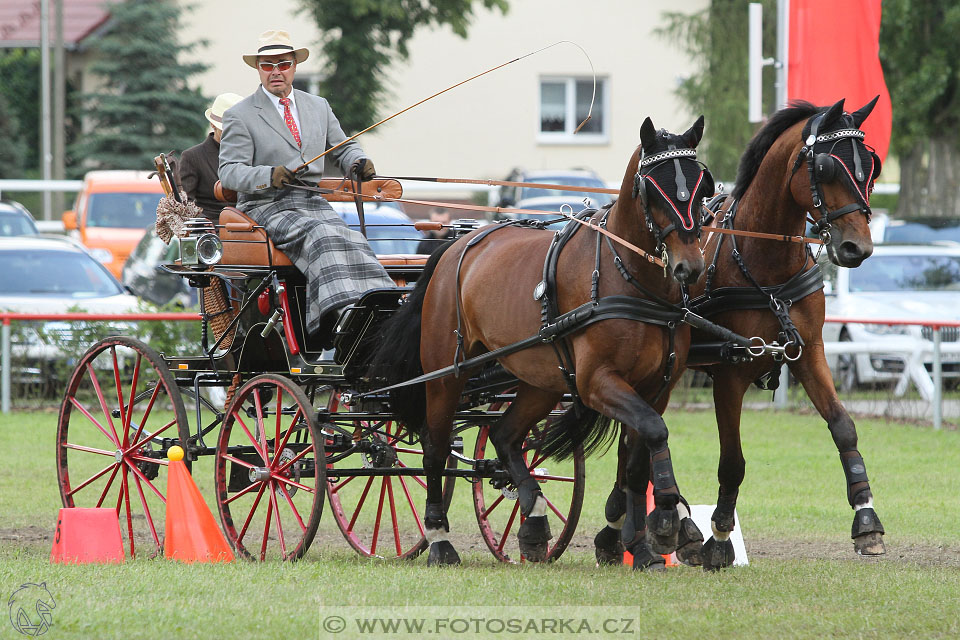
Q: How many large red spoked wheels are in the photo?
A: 4